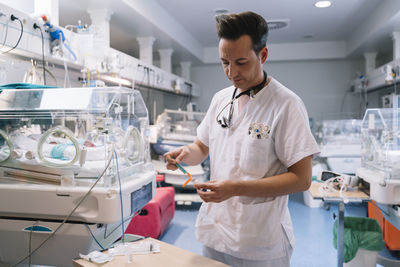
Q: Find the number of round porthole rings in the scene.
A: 3